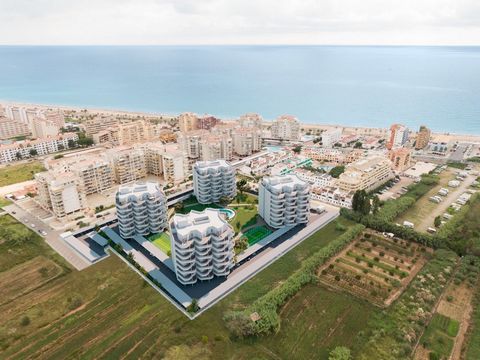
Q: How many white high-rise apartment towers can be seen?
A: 4